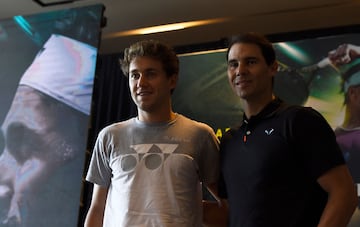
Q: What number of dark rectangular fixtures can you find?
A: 1